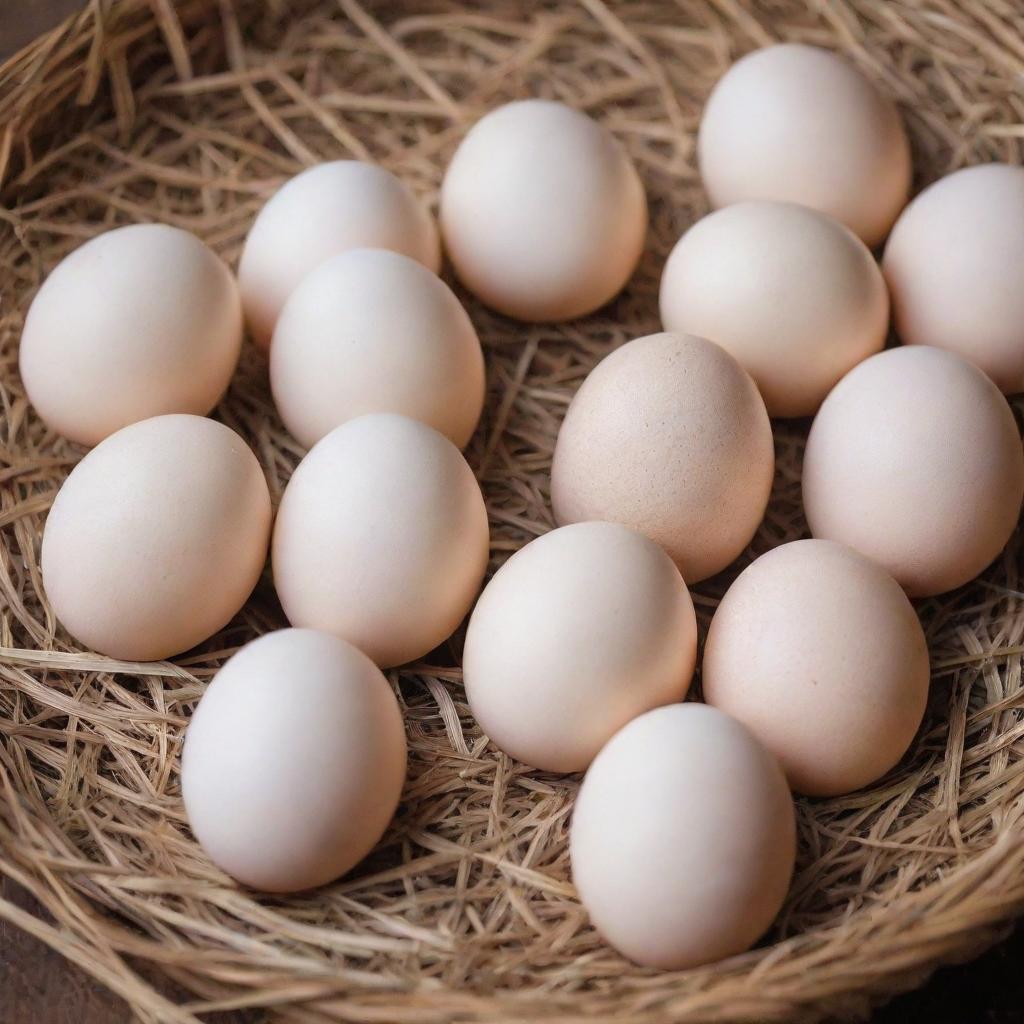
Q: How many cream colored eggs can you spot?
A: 15